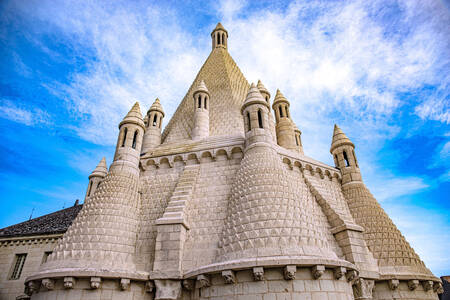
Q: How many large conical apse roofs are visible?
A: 3